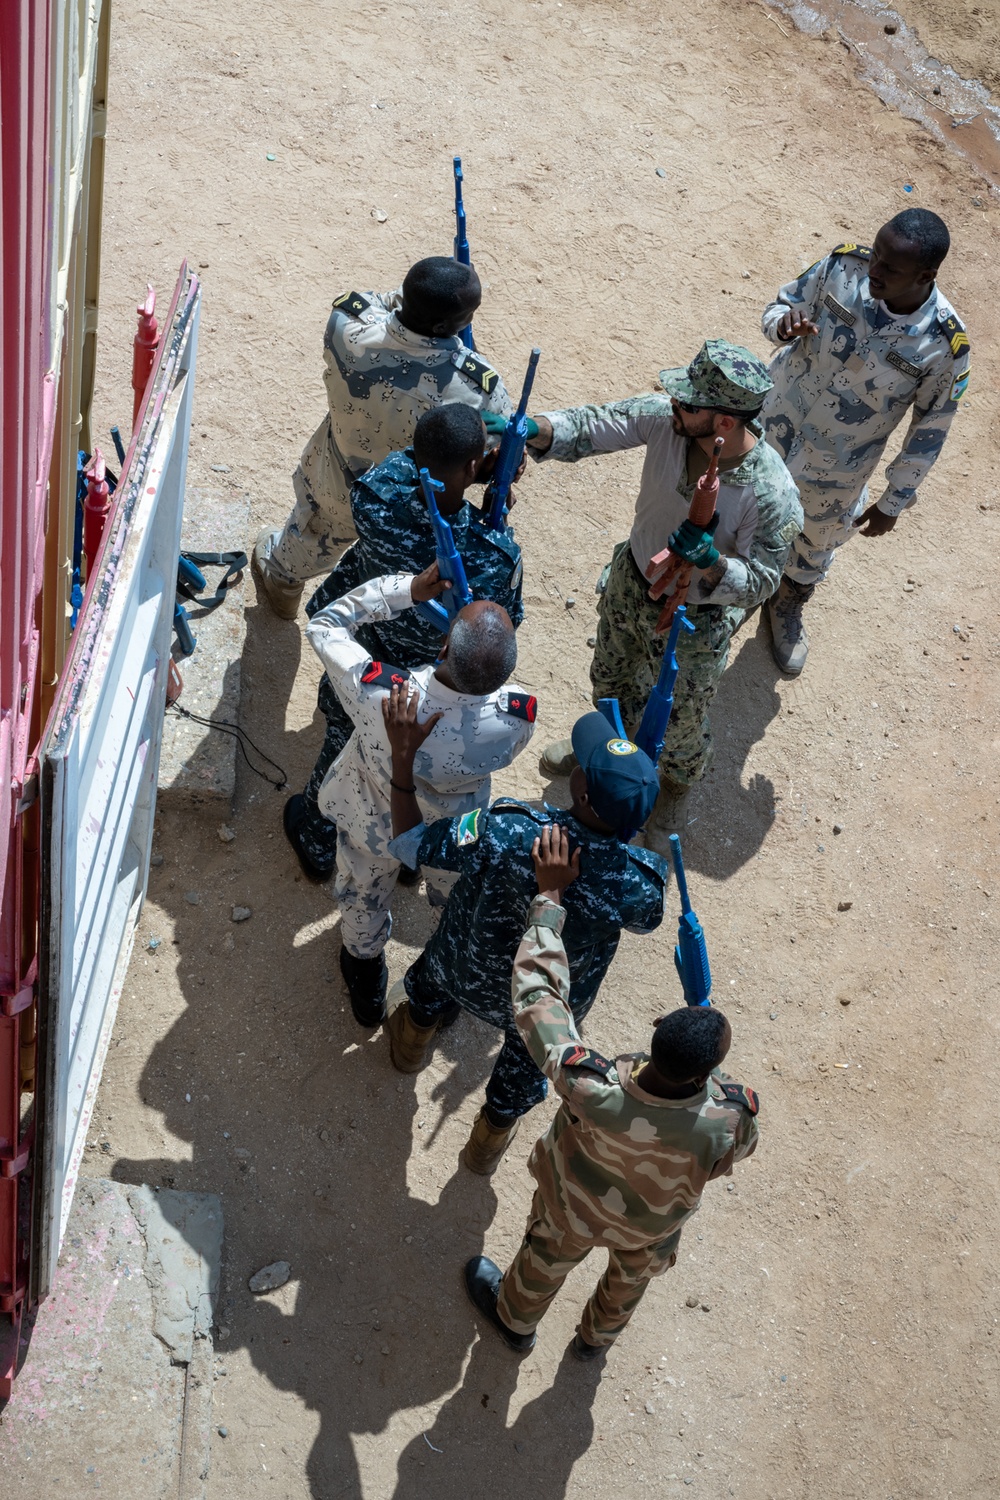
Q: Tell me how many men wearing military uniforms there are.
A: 7